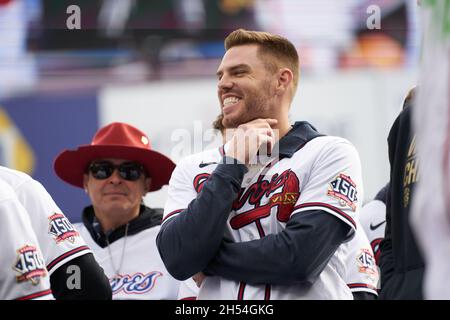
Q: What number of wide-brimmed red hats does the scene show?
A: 1